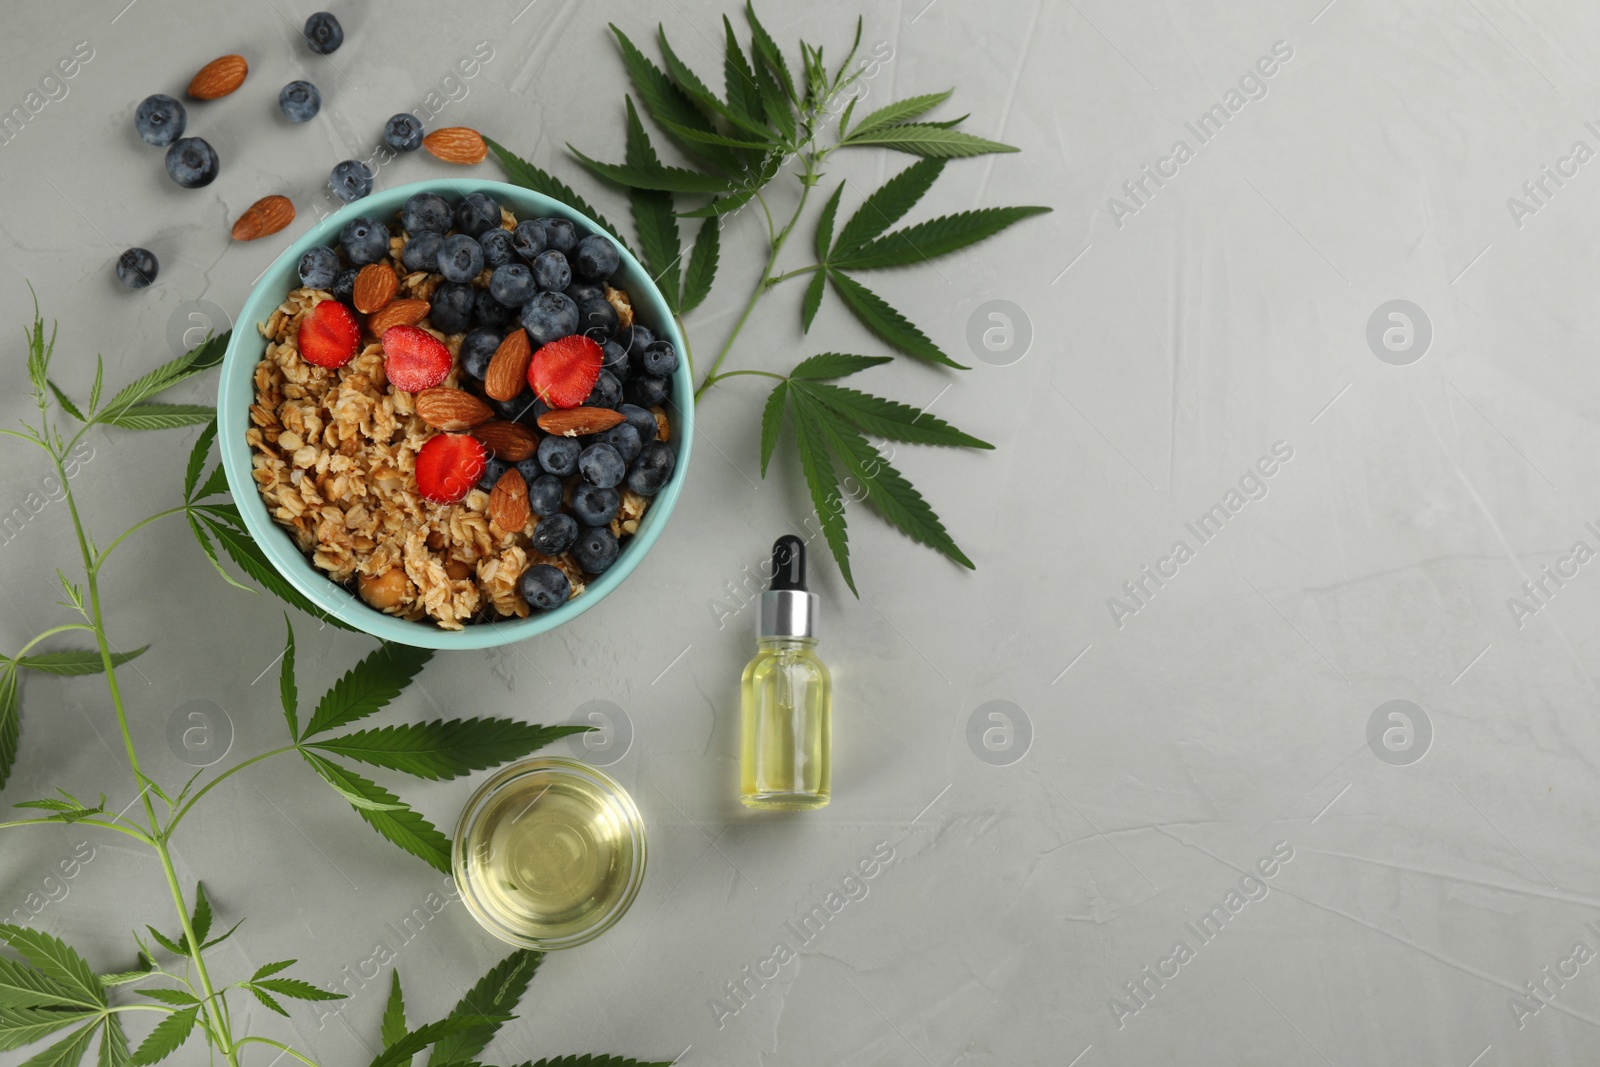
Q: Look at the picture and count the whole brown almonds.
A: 10